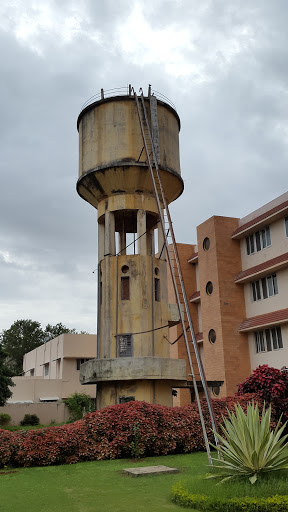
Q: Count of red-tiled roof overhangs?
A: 6